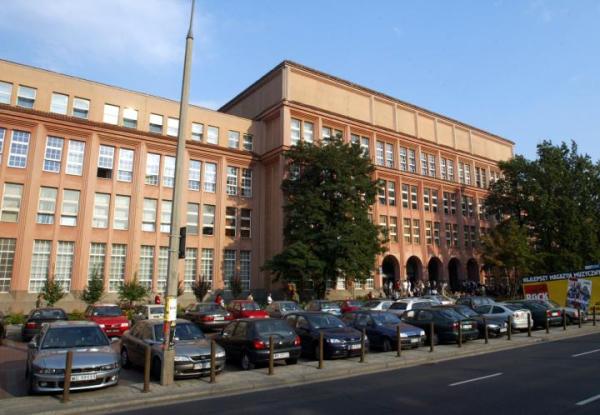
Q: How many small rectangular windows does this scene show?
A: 12